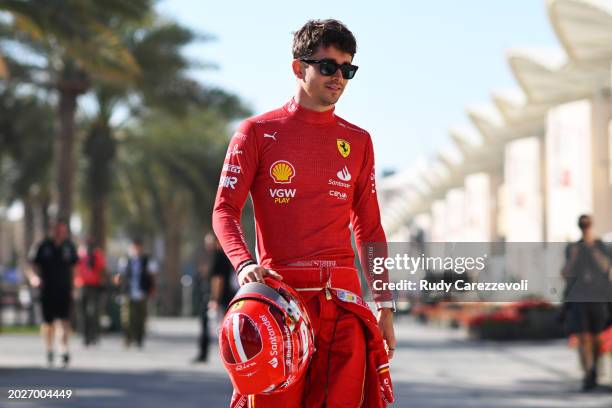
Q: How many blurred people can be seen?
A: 5